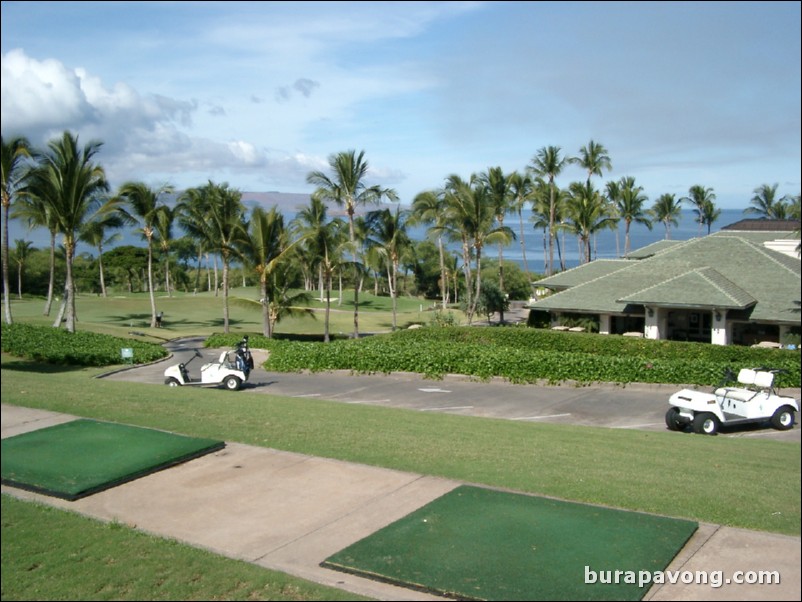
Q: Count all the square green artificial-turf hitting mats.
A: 2